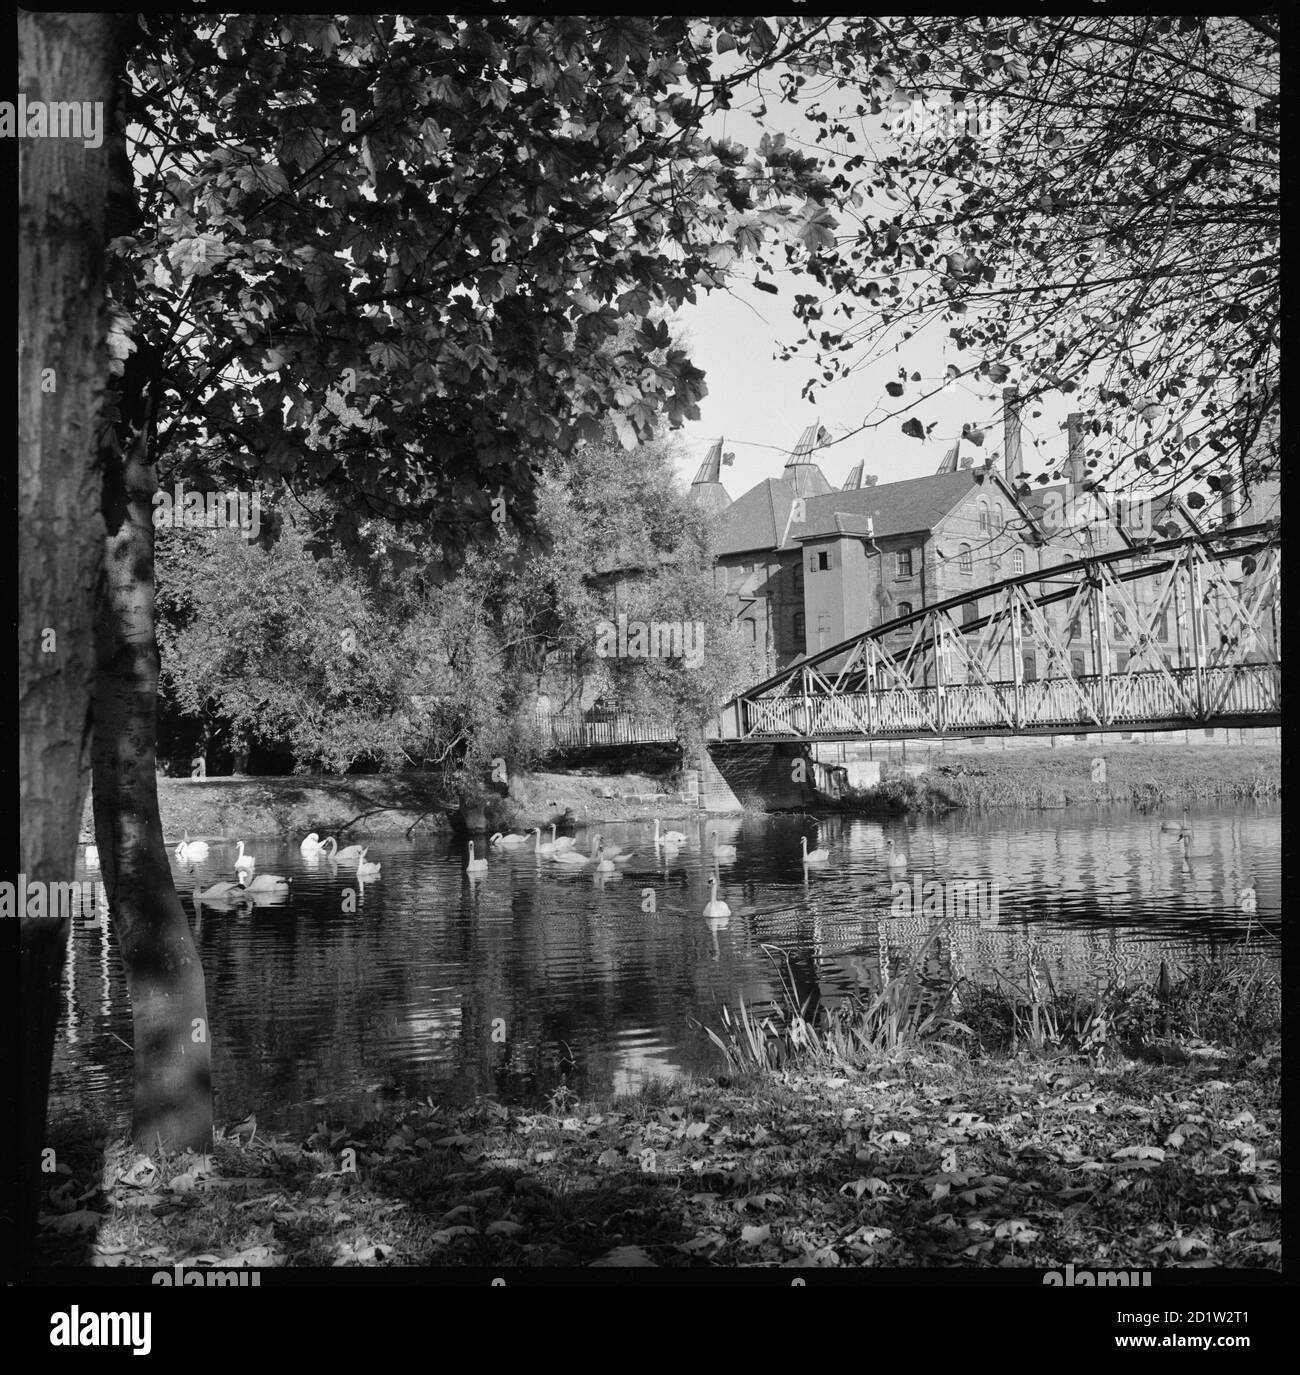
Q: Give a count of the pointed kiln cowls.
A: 4